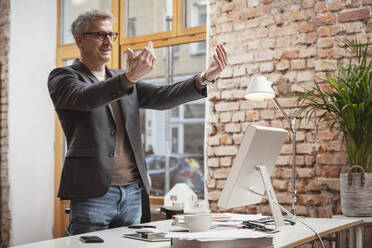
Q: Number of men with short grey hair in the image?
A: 1